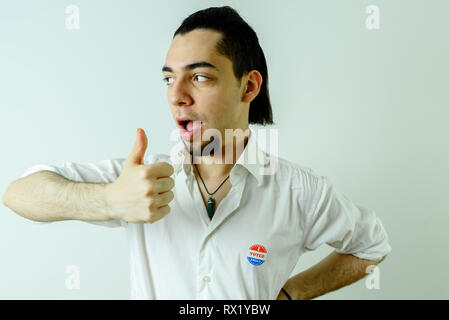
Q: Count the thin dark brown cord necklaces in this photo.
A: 1